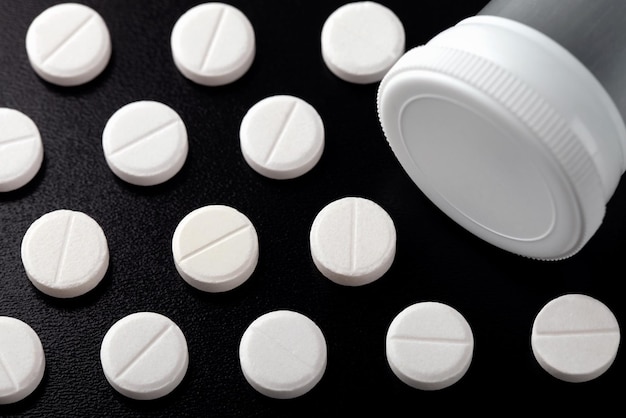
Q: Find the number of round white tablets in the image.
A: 14